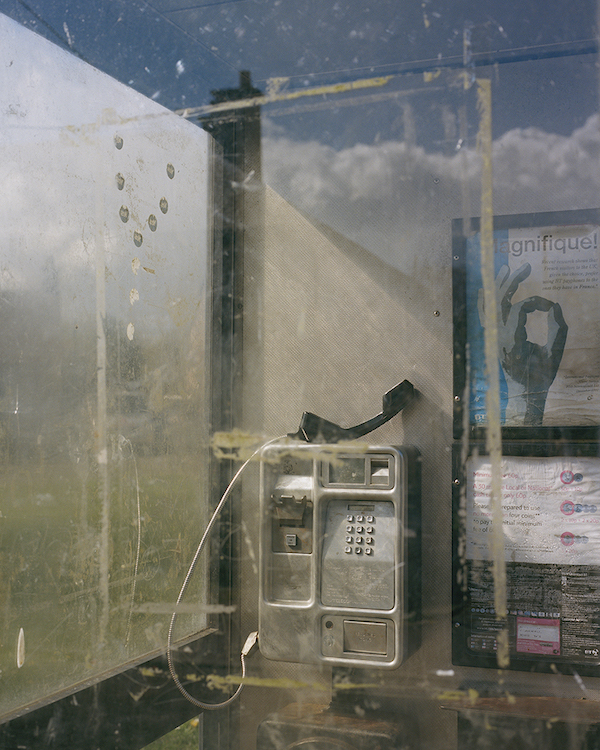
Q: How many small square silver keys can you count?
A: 12